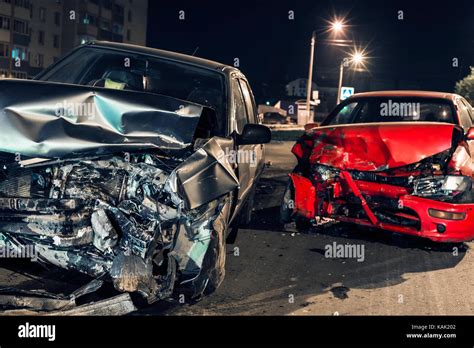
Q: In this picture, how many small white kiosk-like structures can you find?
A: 1